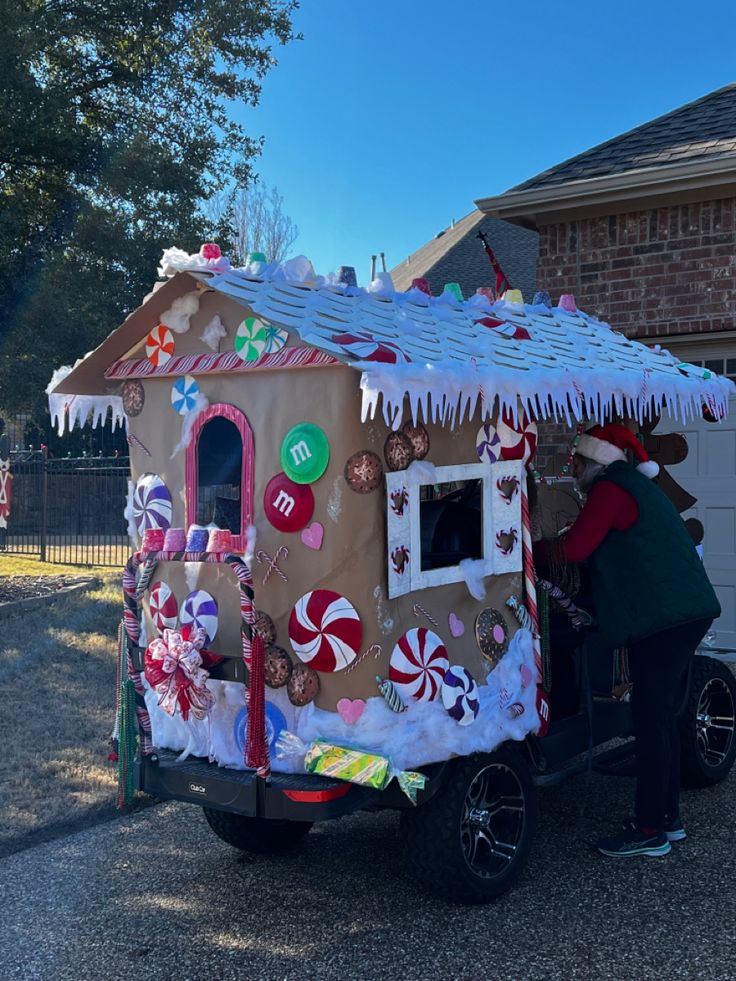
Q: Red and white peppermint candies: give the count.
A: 7